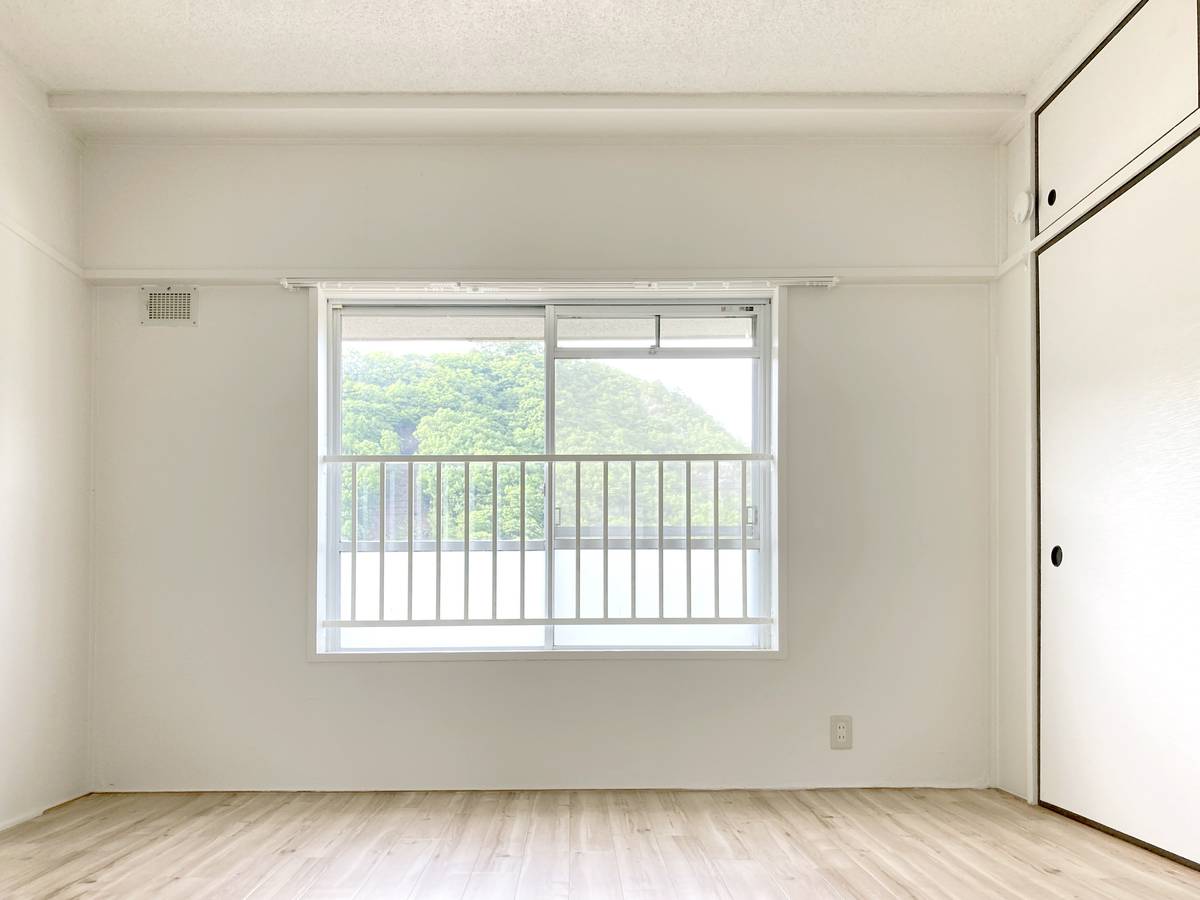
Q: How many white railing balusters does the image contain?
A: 15